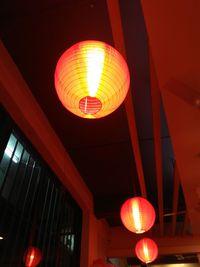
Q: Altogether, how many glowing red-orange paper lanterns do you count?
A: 4